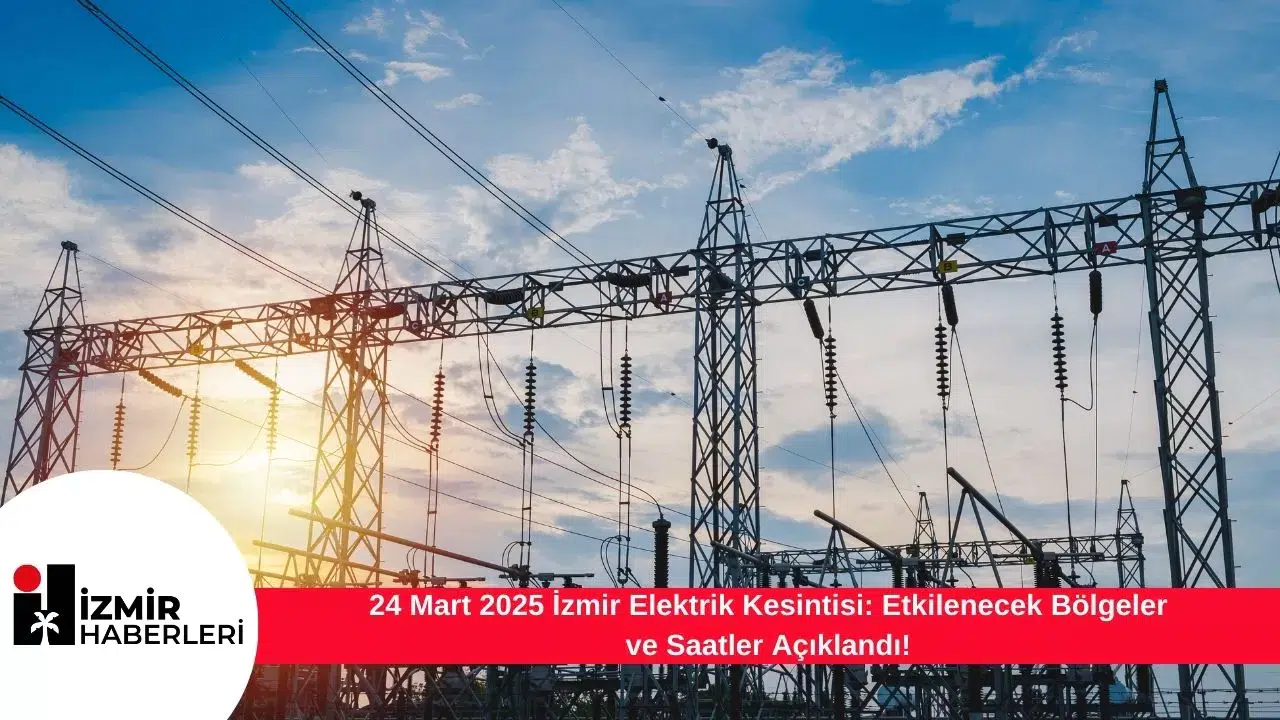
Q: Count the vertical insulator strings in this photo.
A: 9